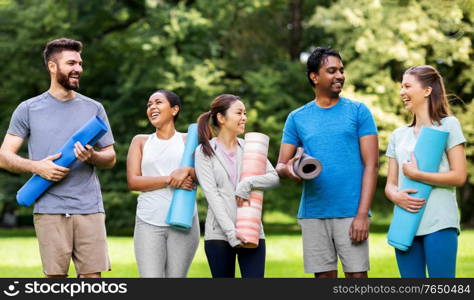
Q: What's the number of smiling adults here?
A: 5